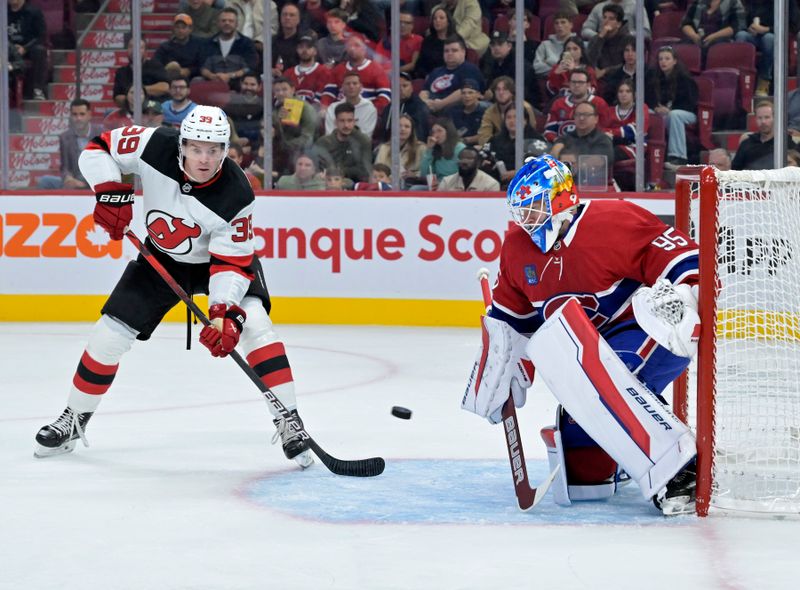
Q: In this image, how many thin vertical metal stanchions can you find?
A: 7